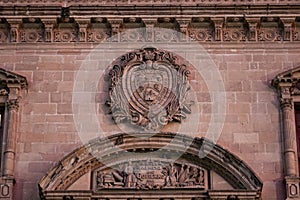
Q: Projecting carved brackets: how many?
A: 9